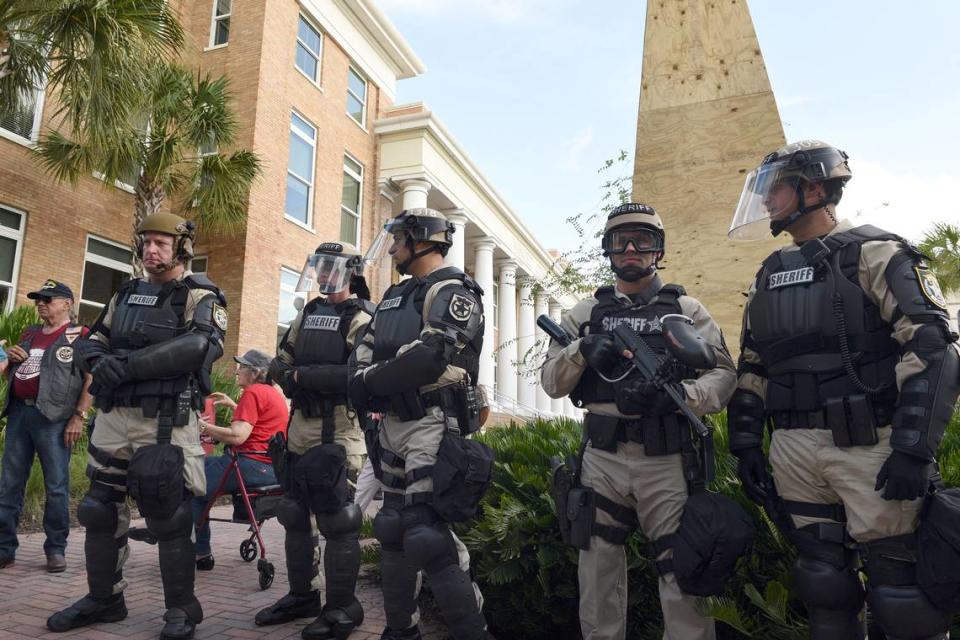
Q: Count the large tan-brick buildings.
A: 1